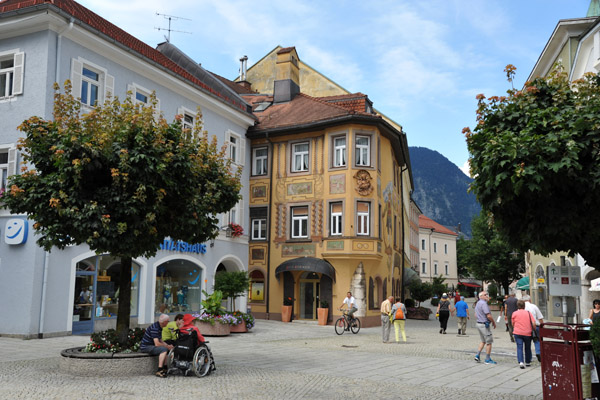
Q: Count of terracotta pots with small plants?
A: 2